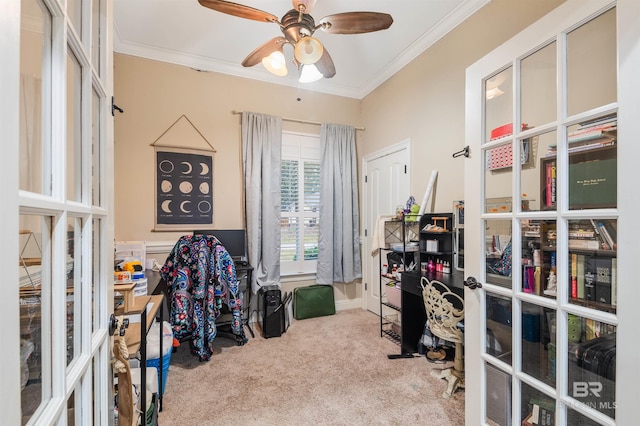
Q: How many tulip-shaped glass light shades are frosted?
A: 3